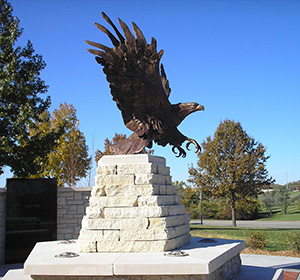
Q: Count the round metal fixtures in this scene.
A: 4